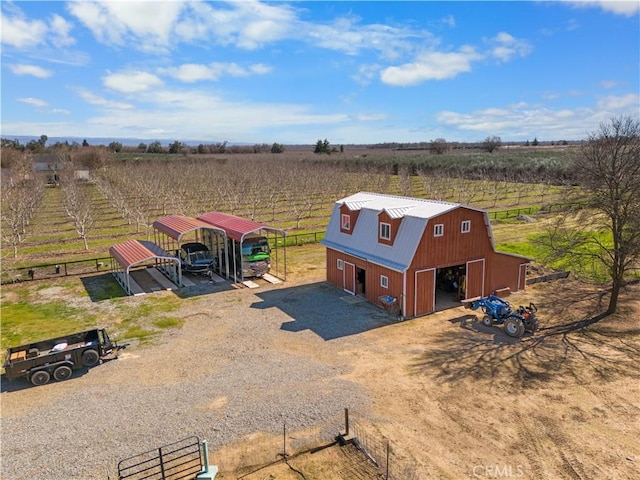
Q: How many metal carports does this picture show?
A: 3